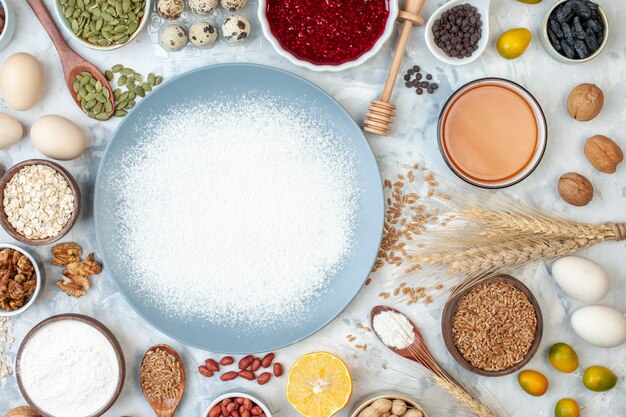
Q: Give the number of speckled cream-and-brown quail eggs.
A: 6